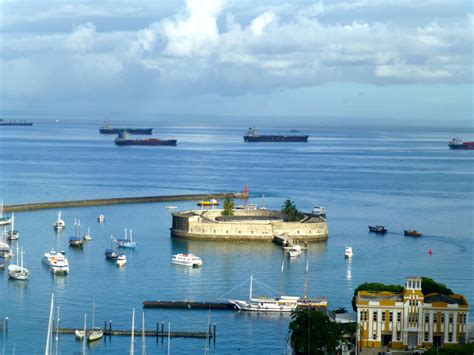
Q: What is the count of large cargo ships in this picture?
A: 5